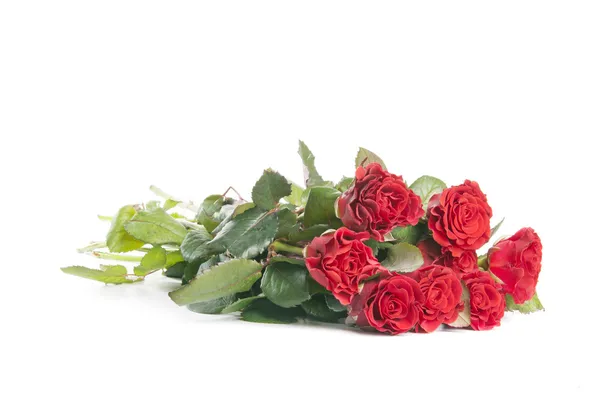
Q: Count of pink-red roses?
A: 8